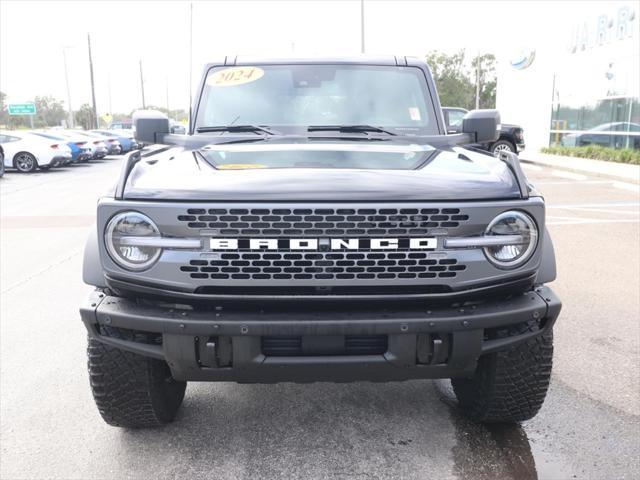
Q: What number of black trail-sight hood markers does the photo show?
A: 2